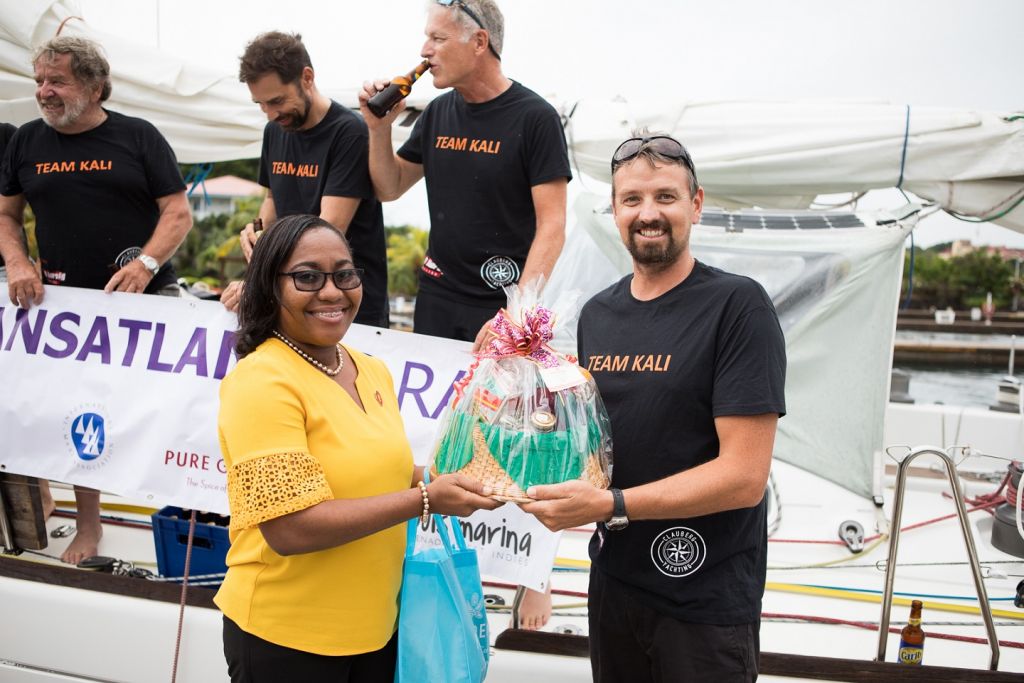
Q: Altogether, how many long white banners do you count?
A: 1